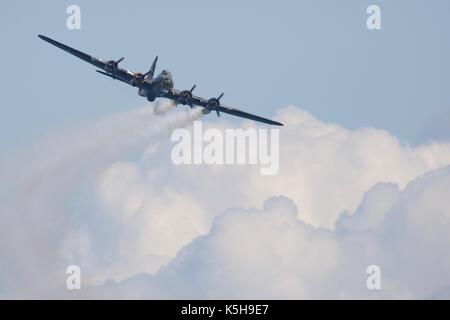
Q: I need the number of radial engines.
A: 4